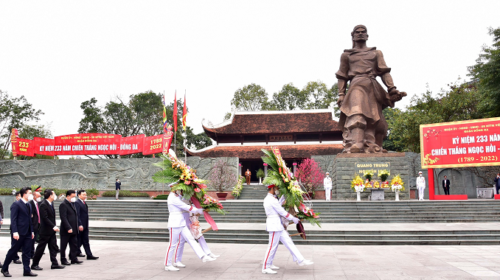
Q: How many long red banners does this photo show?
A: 2